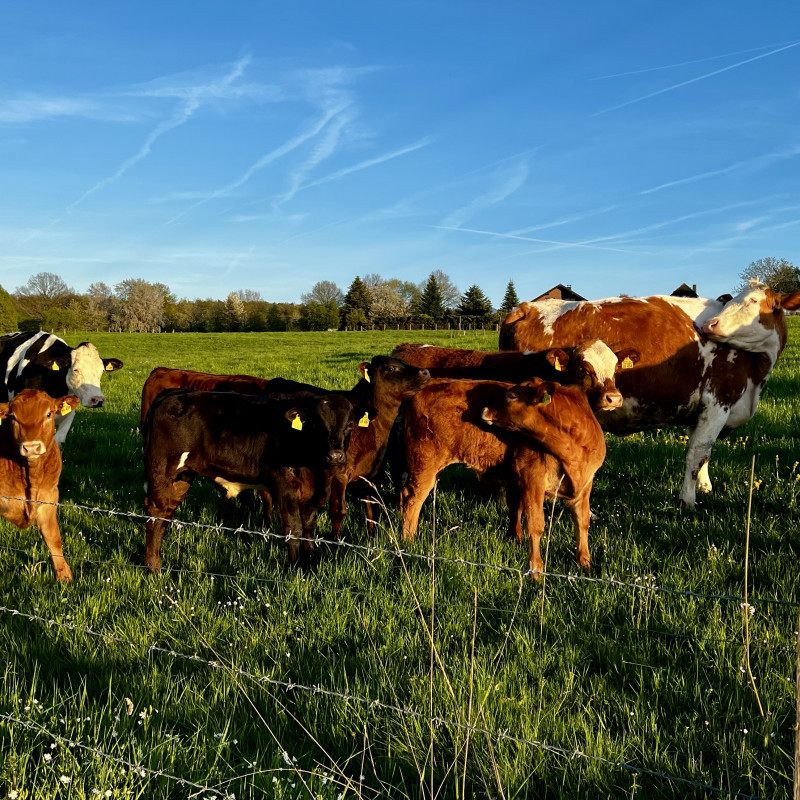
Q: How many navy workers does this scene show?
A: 0